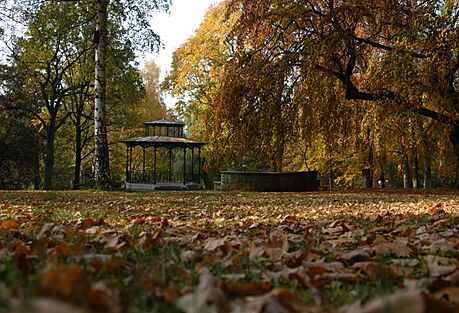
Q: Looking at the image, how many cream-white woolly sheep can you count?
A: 0